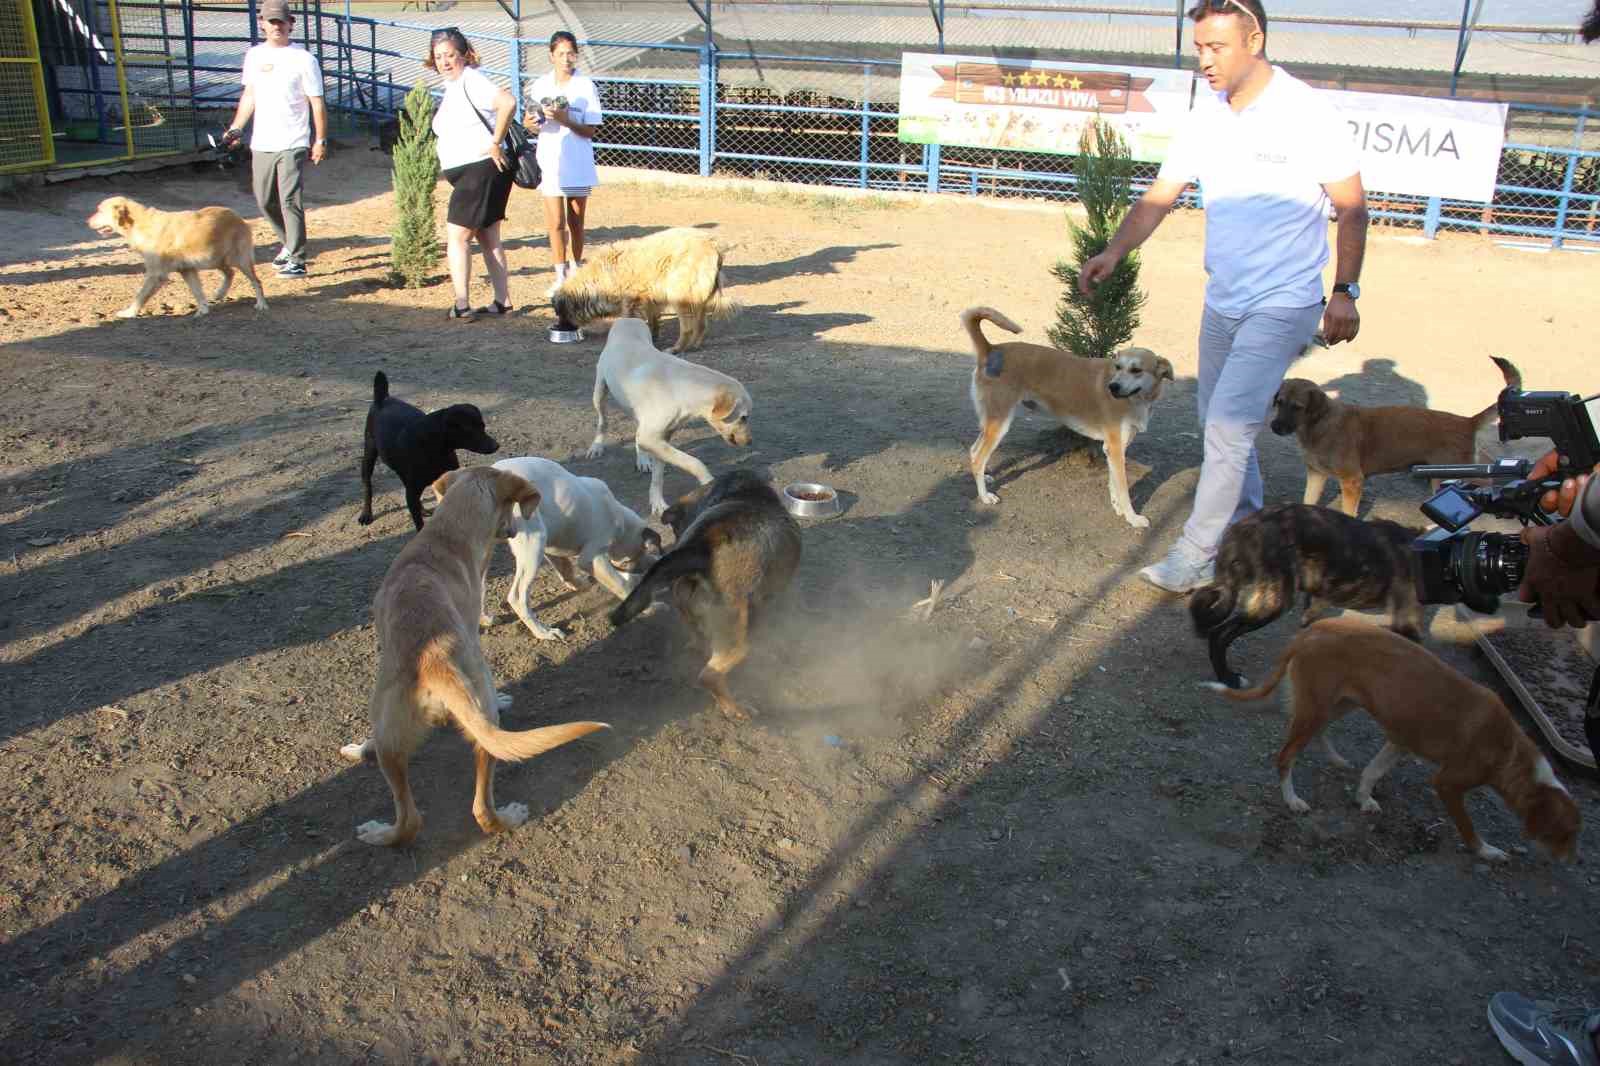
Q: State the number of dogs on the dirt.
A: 11